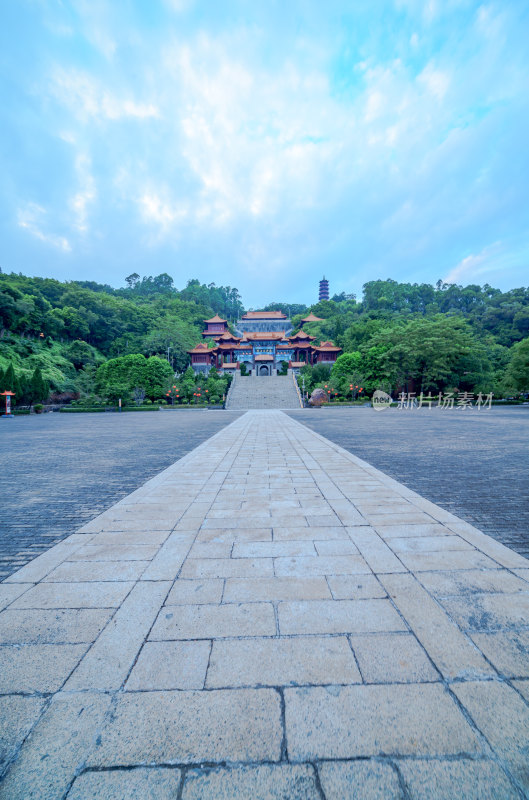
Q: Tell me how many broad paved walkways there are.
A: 1